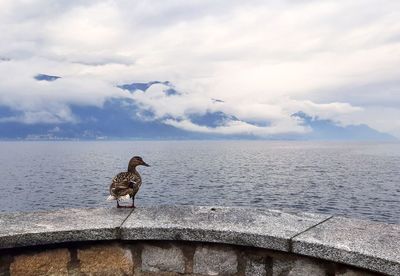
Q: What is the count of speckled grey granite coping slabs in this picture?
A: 3